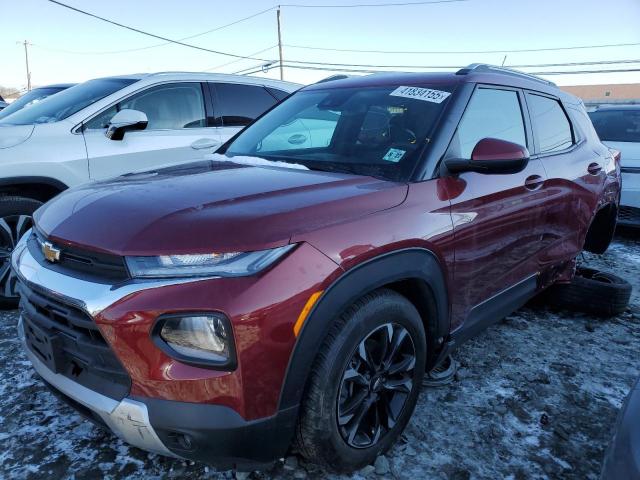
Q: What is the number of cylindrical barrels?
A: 0